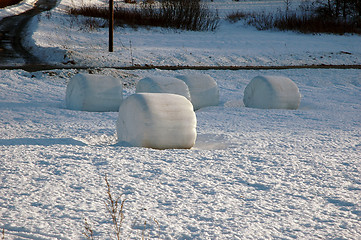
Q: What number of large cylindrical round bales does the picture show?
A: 5